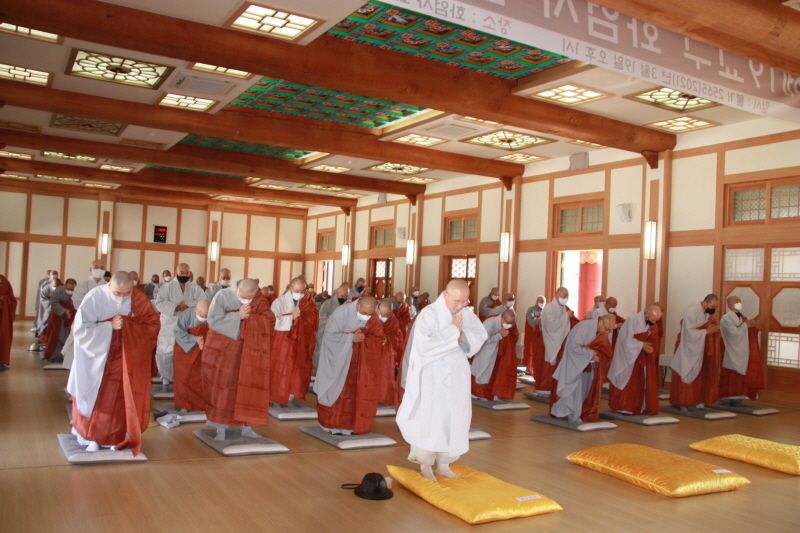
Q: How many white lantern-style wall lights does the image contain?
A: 6